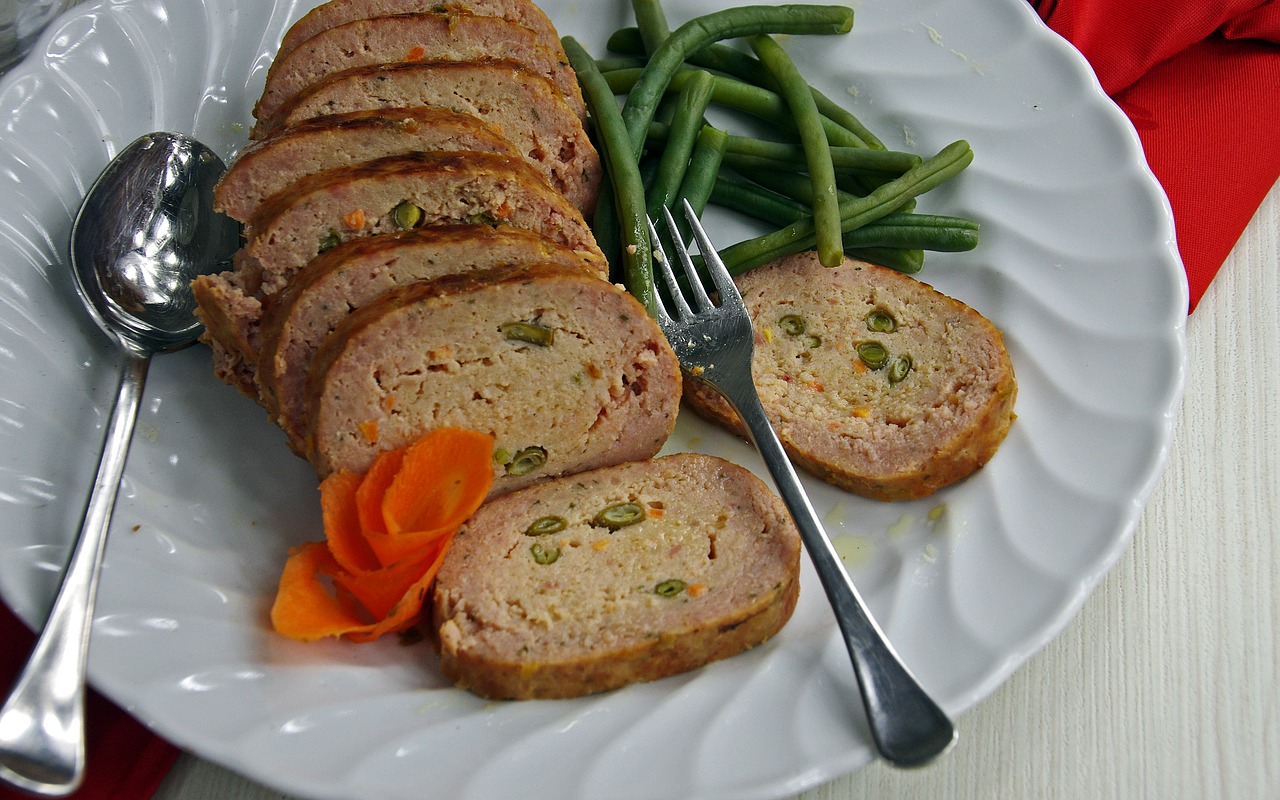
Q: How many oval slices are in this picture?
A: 9